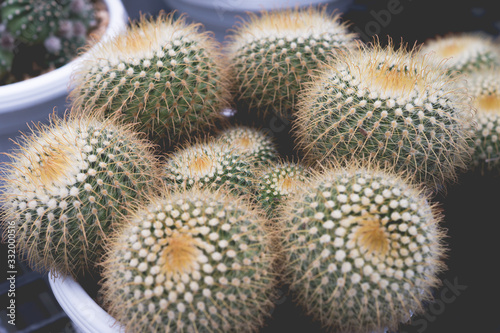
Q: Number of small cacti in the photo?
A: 3